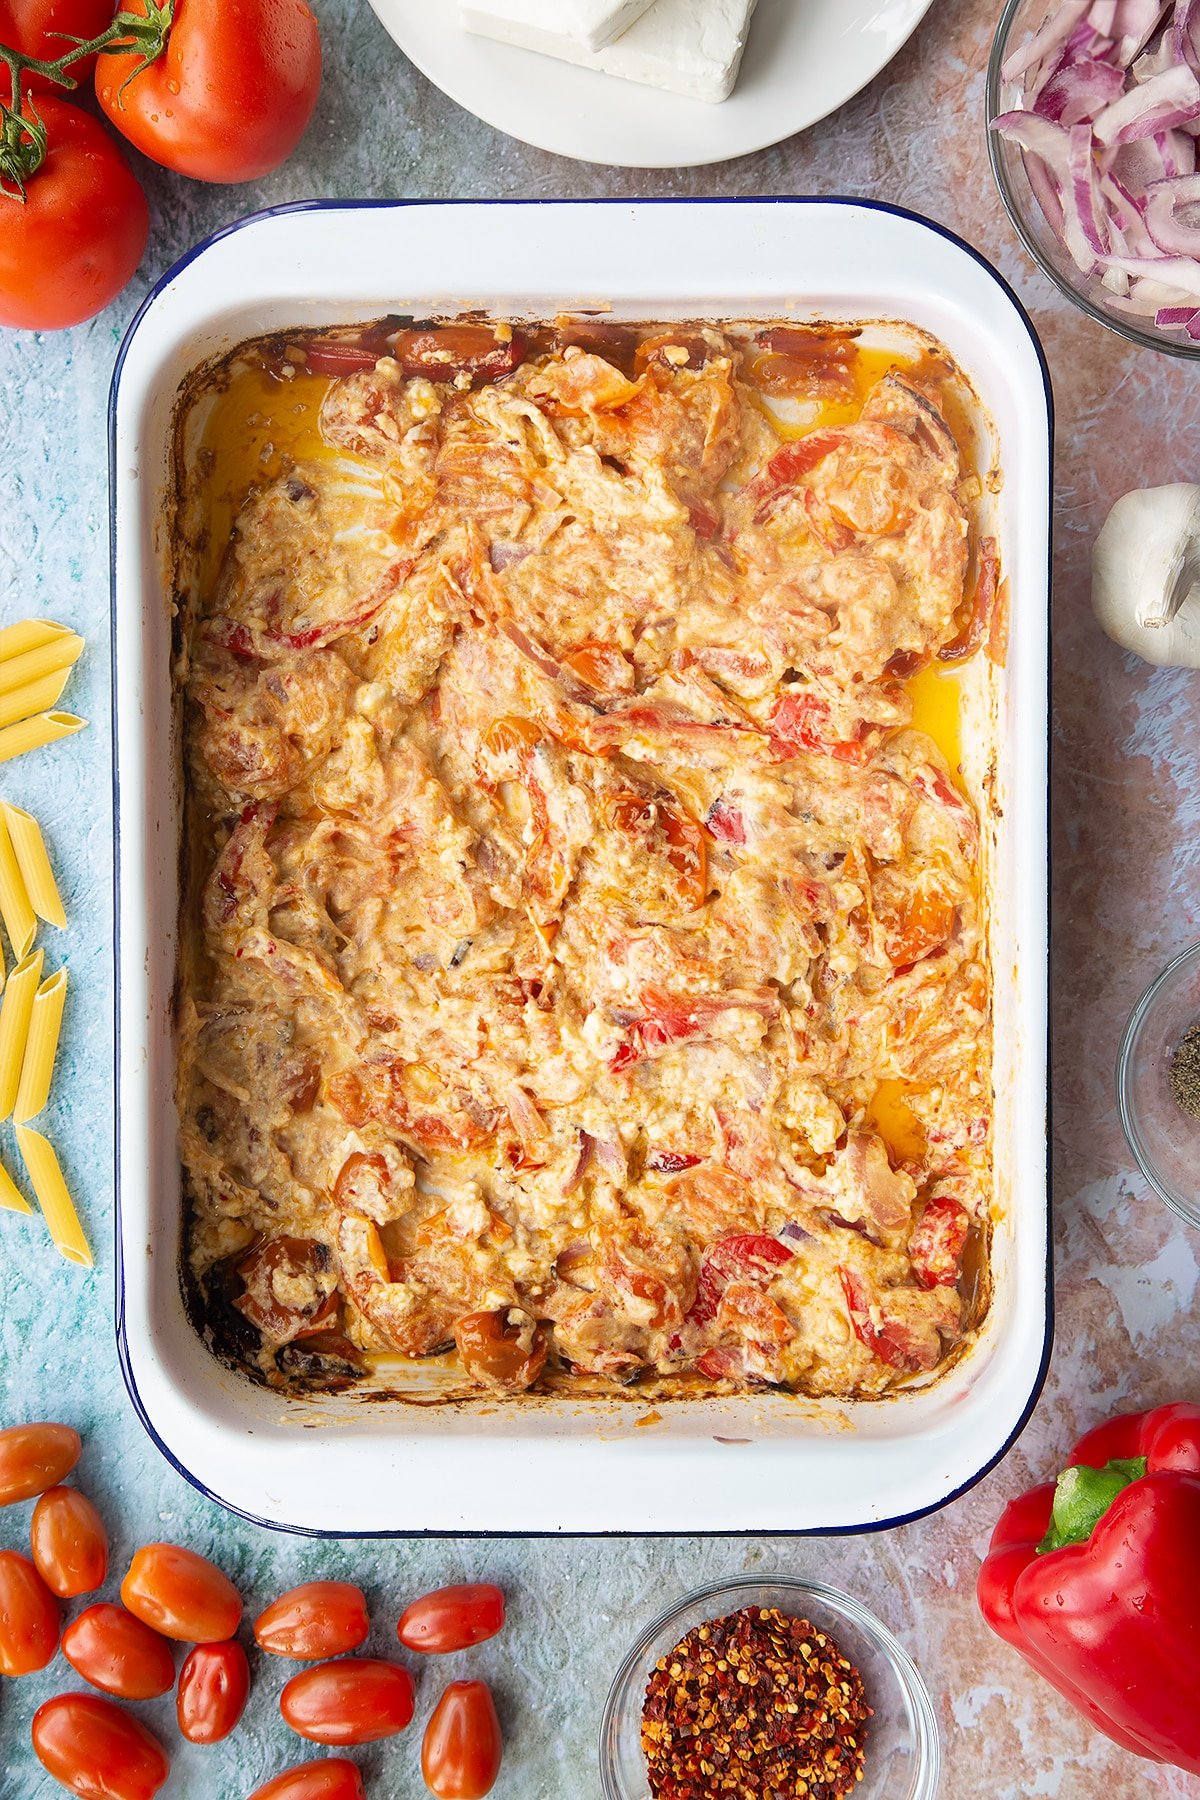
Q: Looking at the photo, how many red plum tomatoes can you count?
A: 12